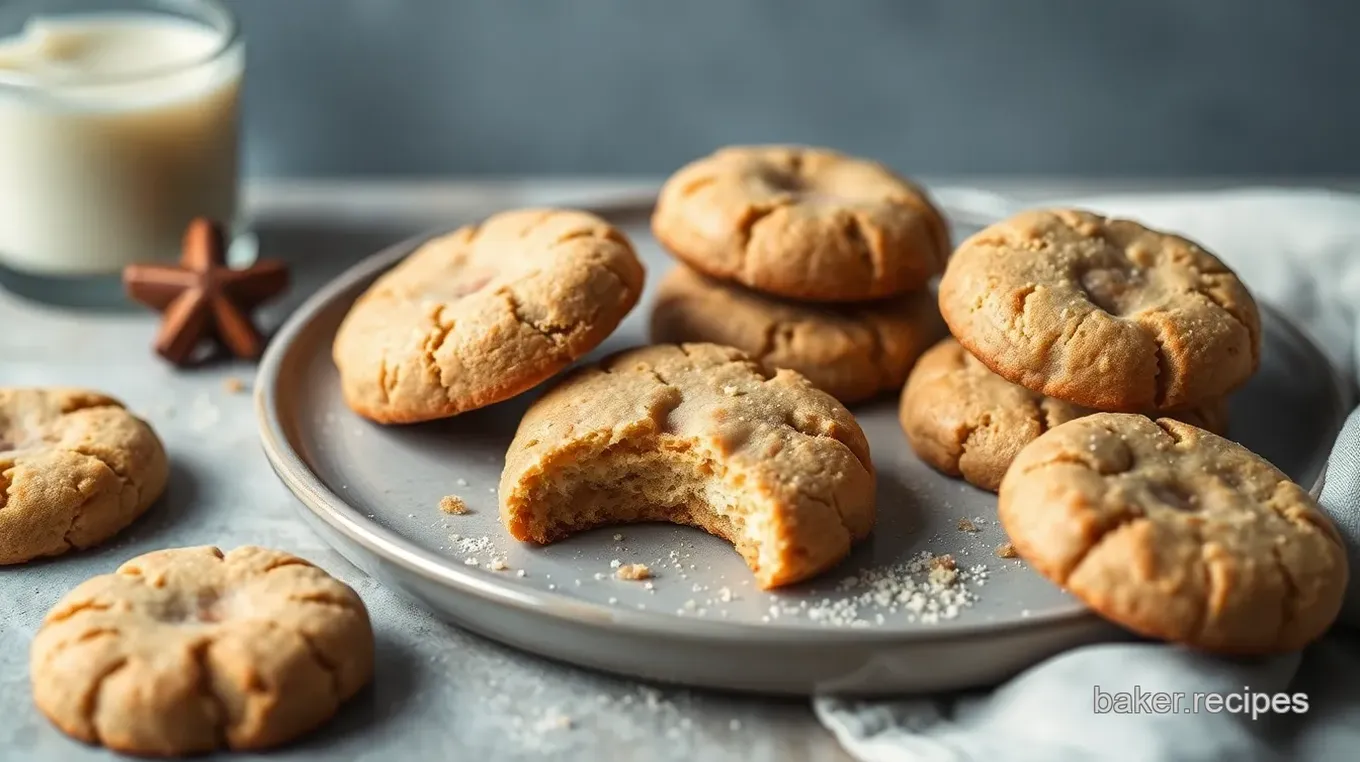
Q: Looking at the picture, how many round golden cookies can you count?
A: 9